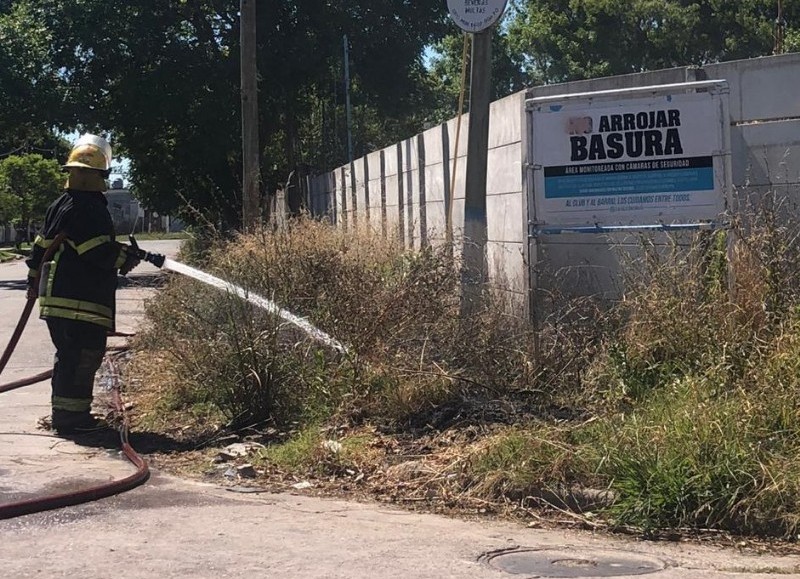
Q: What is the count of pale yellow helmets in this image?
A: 1